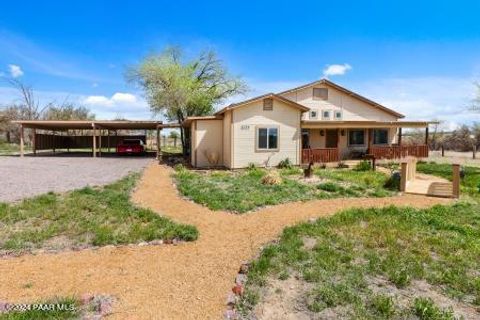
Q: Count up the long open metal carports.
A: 1